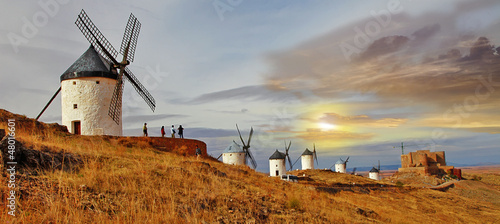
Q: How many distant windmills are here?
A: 5